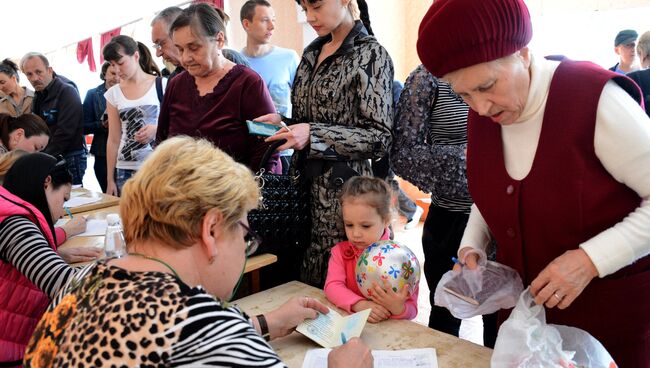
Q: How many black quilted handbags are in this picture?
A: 1